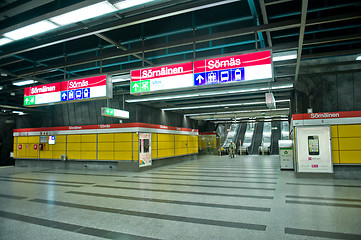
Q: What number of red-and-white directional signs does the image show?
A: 2